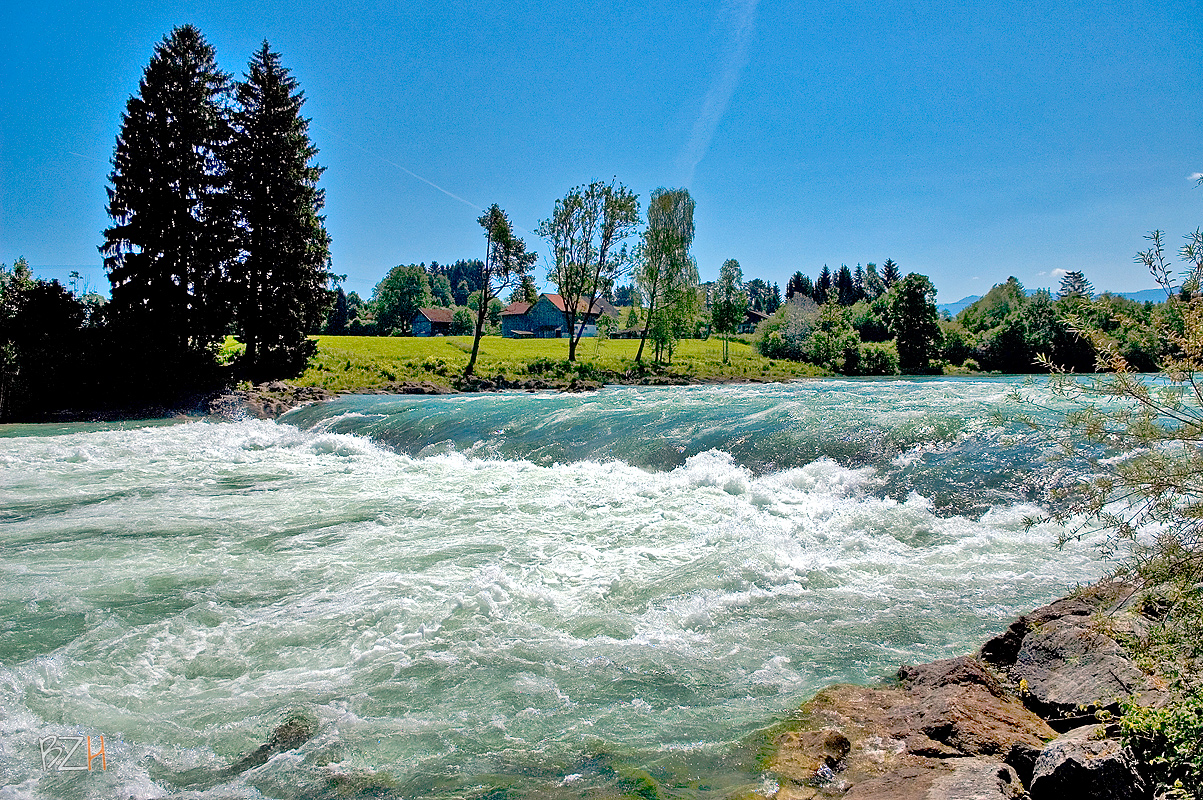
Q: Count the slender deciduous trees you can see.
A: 4